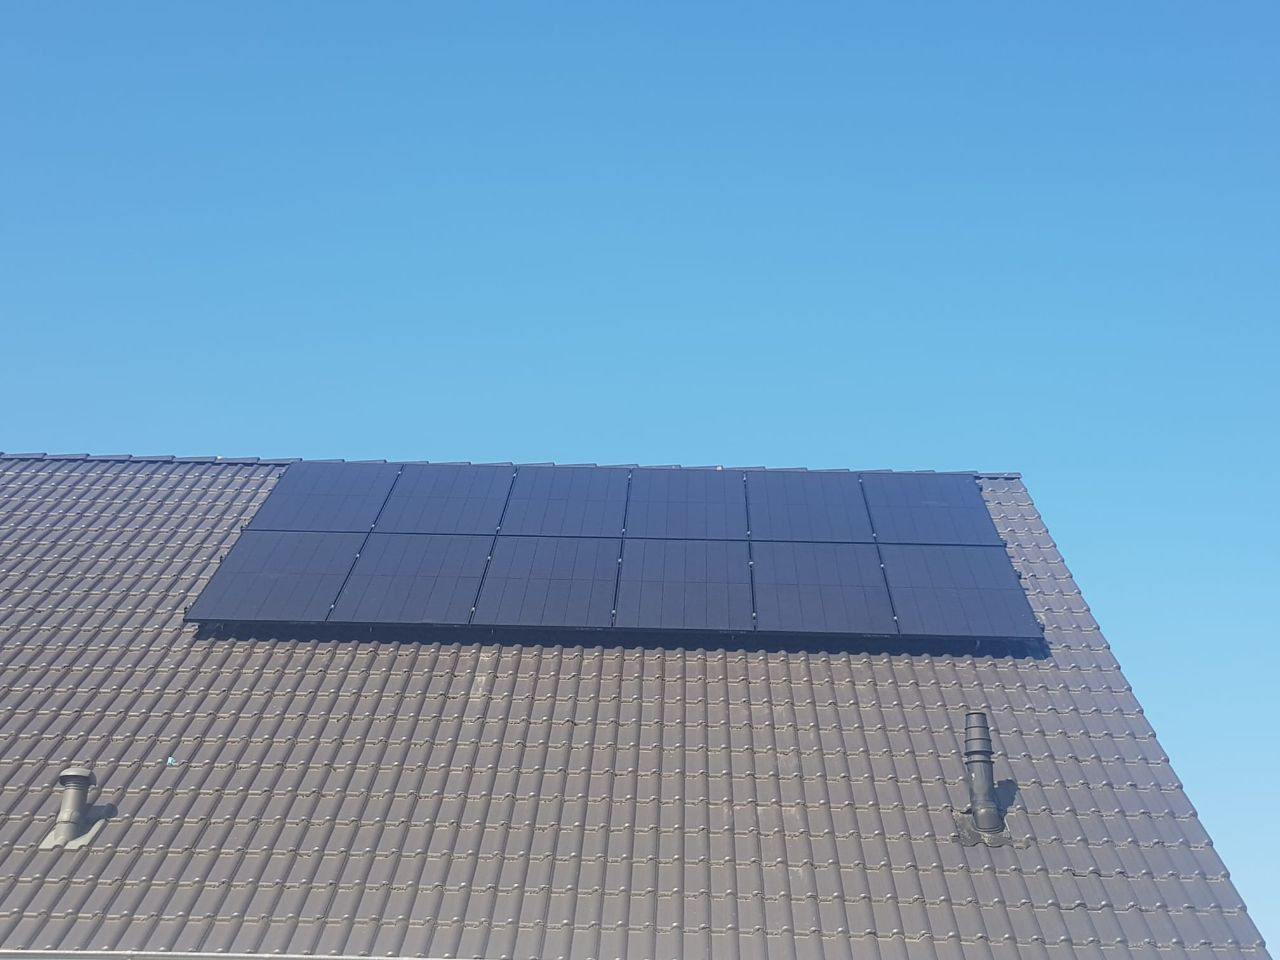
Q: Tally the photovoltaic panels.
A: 12